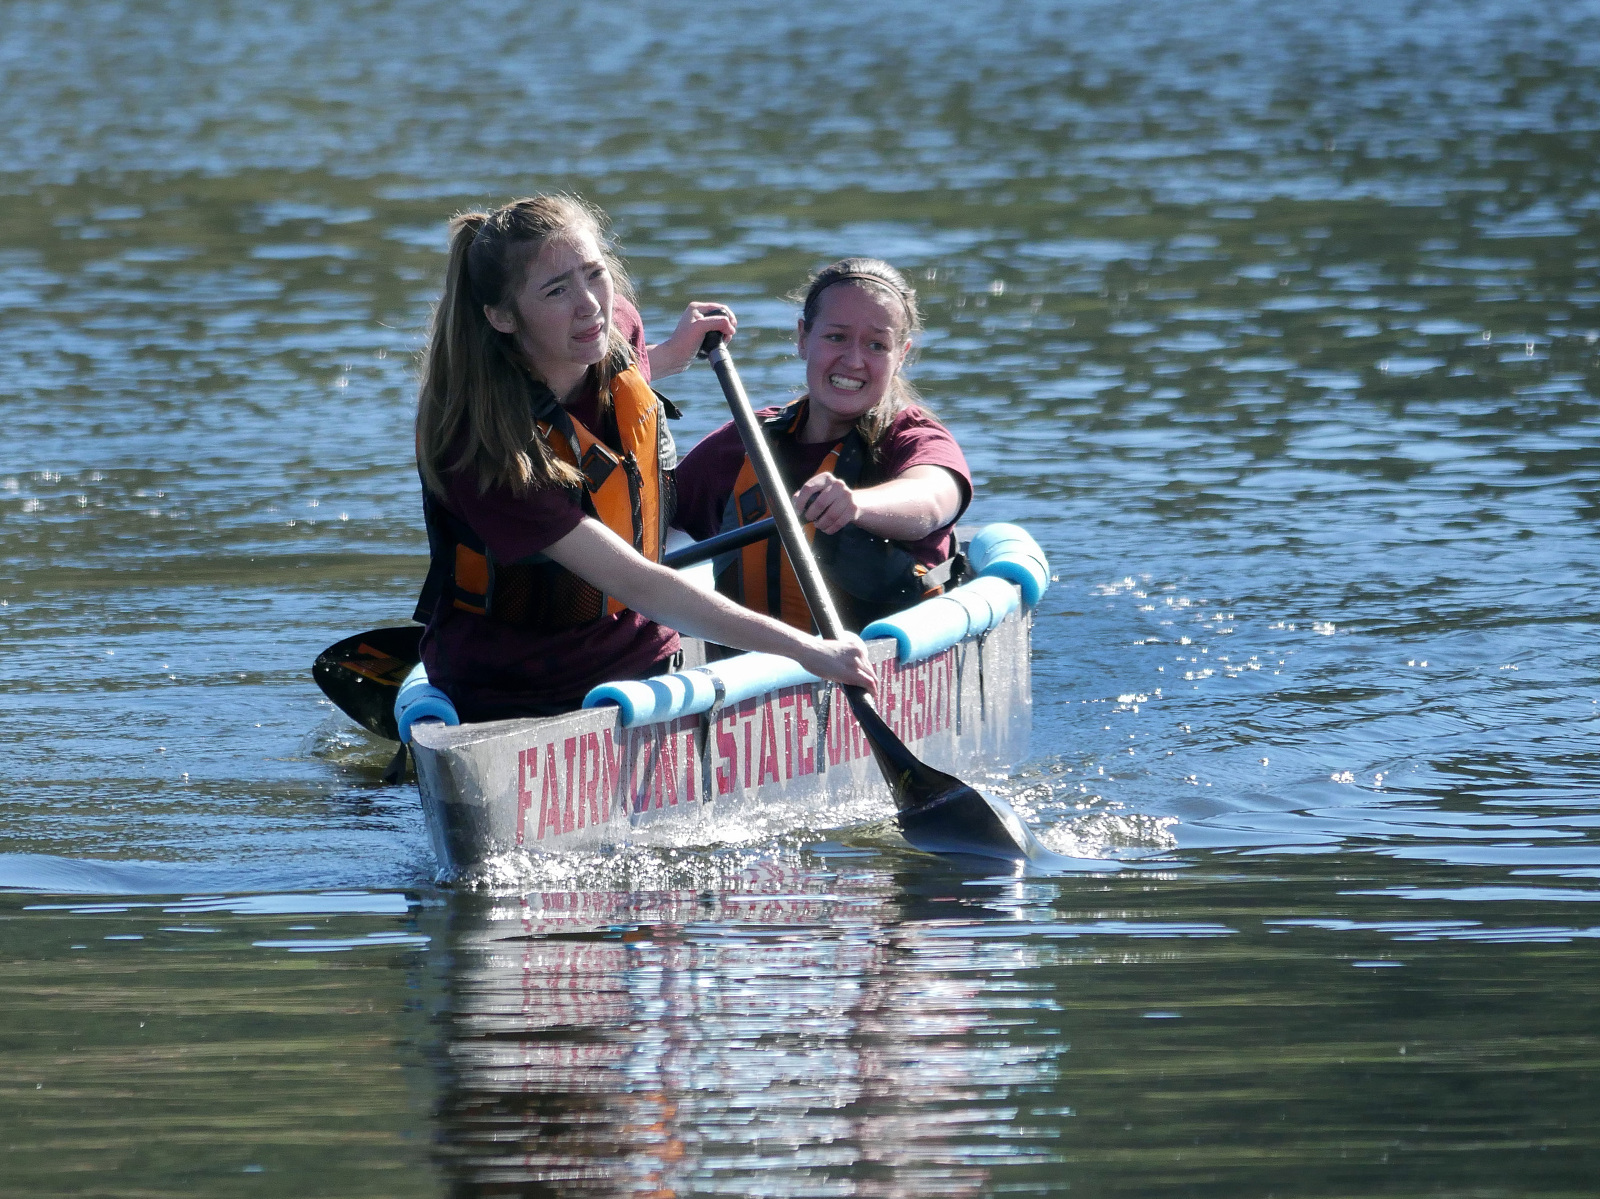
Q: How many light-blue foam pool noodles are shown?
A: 4